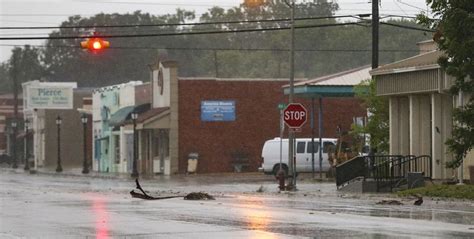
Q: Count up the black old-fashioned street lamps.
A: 5